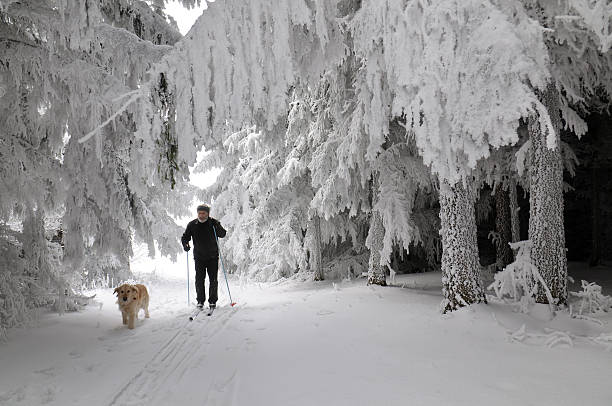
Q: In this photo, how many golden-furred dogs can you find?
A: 1